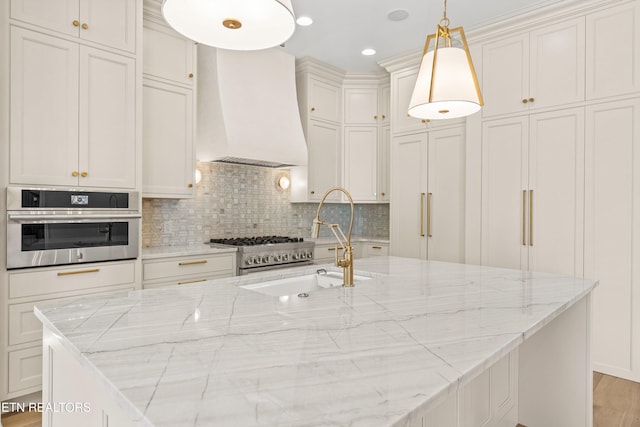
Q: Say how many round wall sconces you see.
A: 2